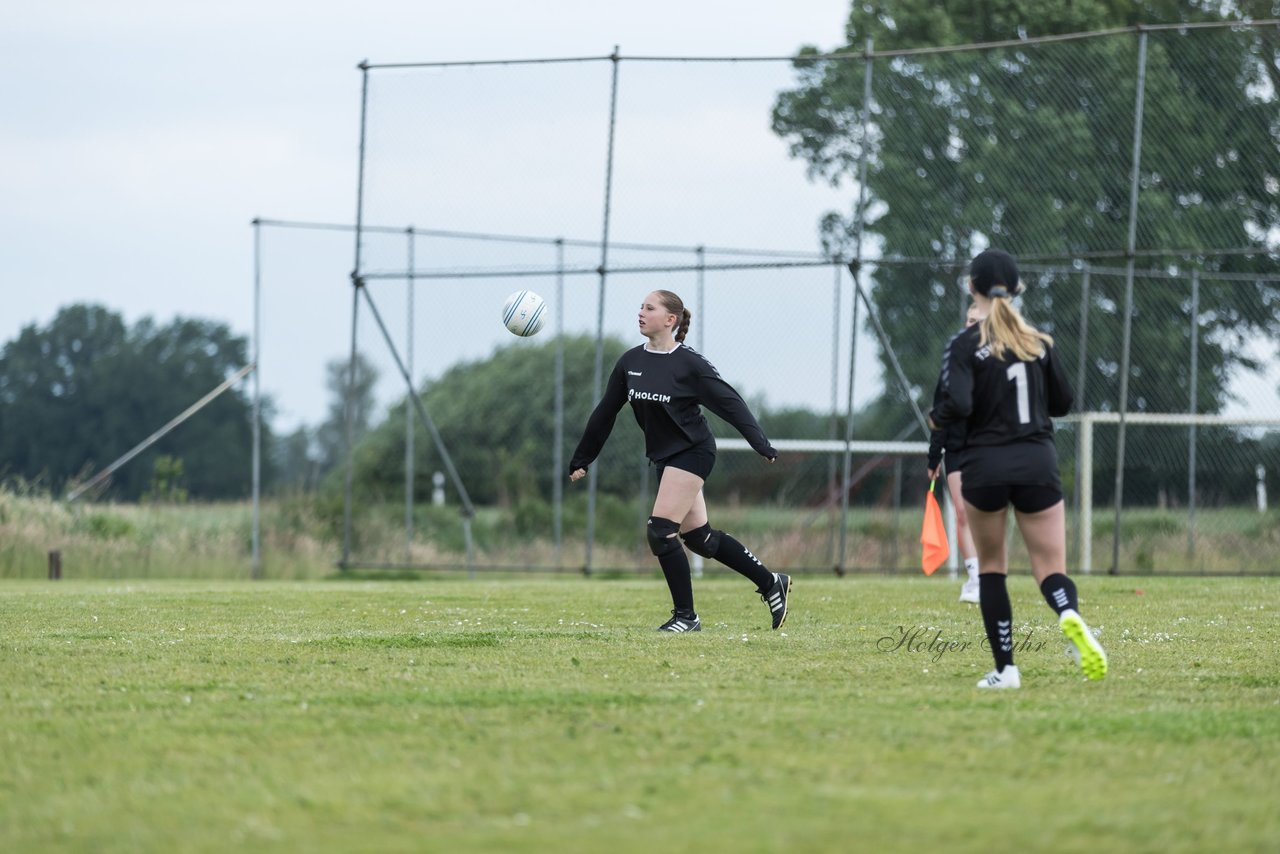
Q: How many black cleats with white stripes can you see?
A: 2